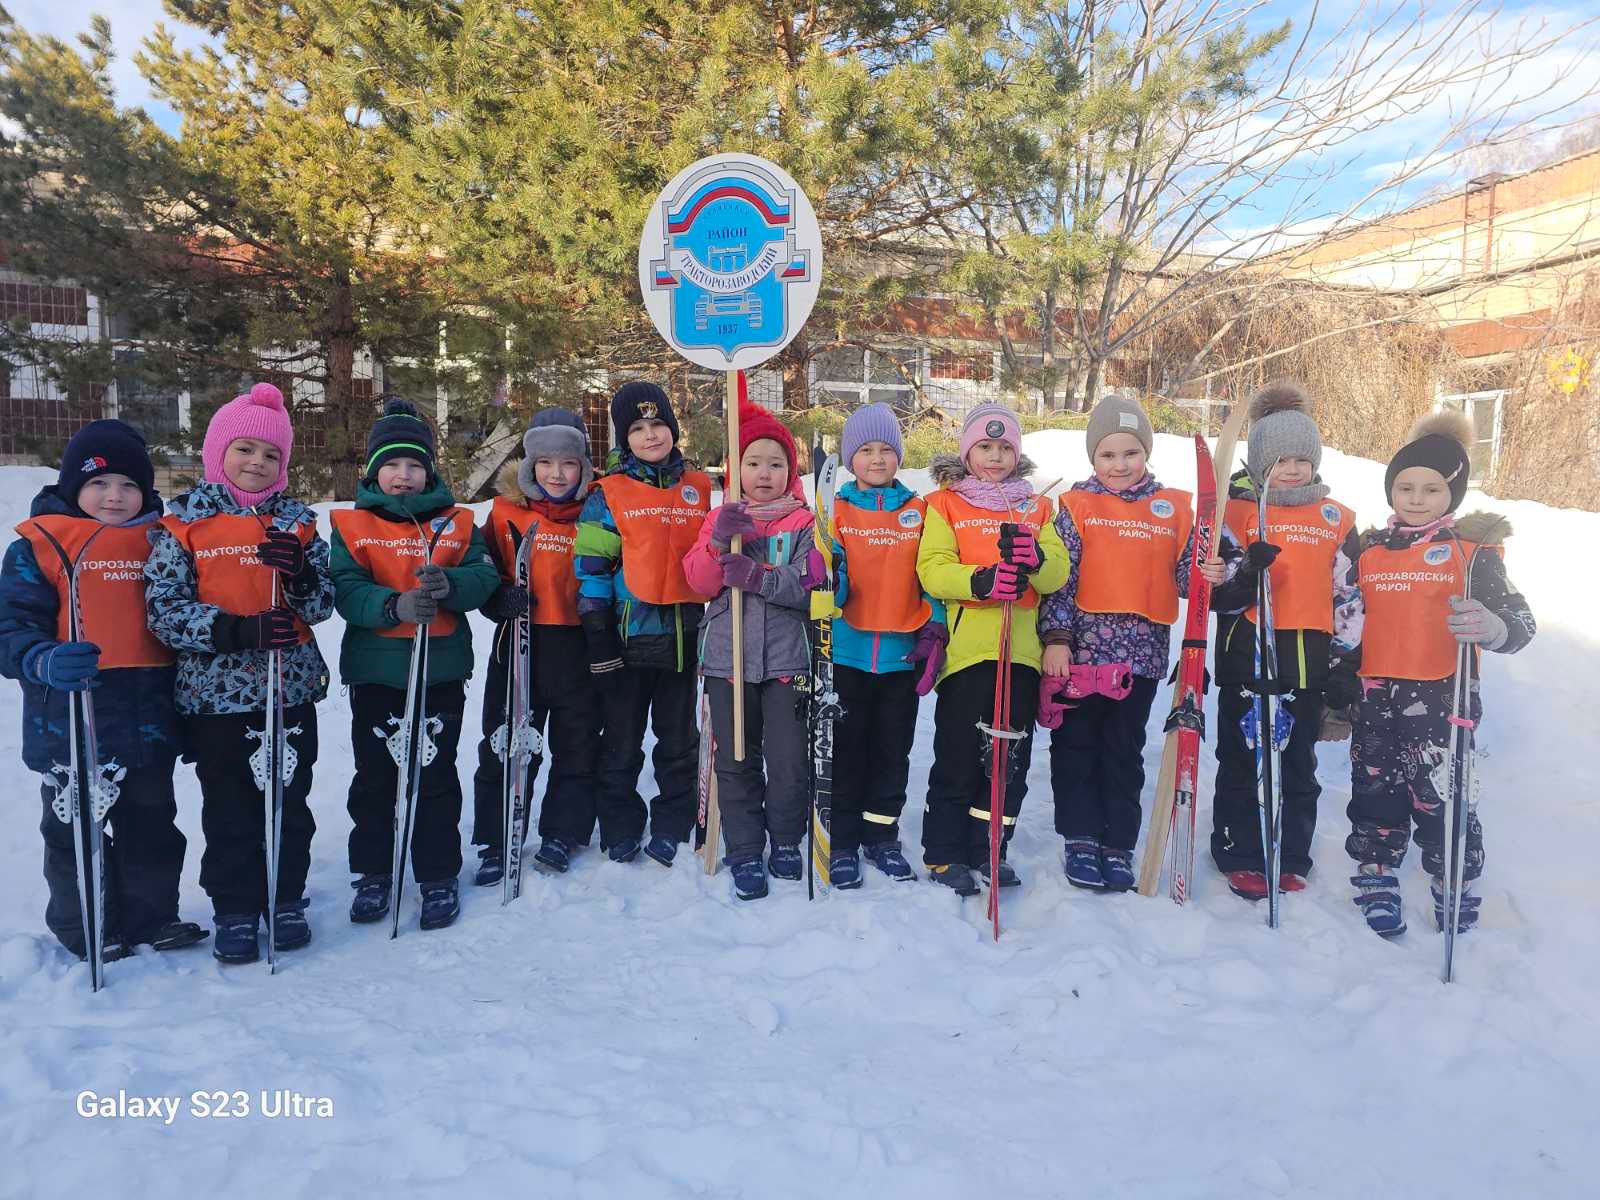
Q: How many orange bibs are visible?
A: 10